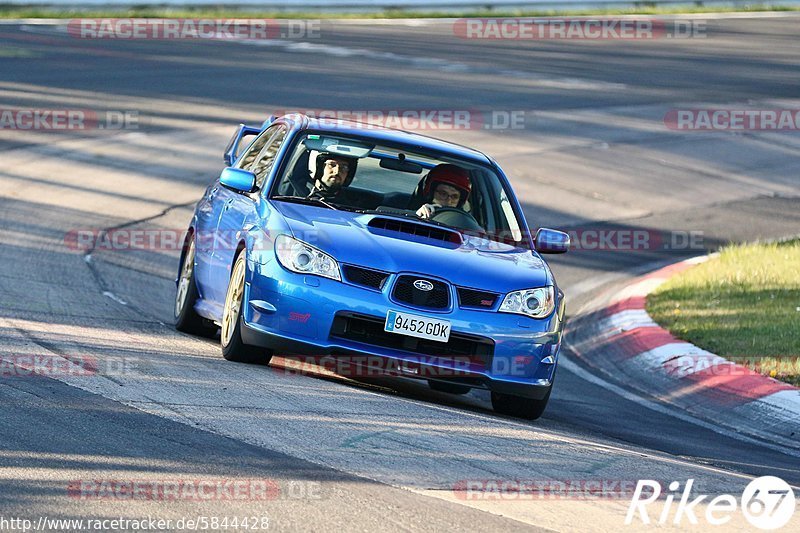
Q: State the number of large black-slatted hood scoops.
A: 1